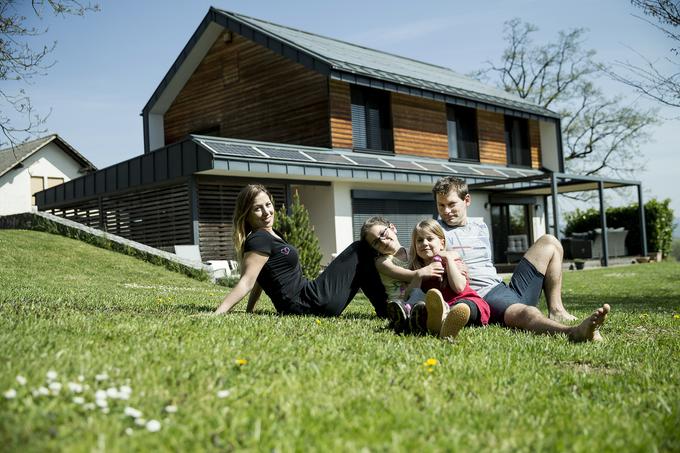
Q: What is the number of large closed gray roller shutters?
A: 1